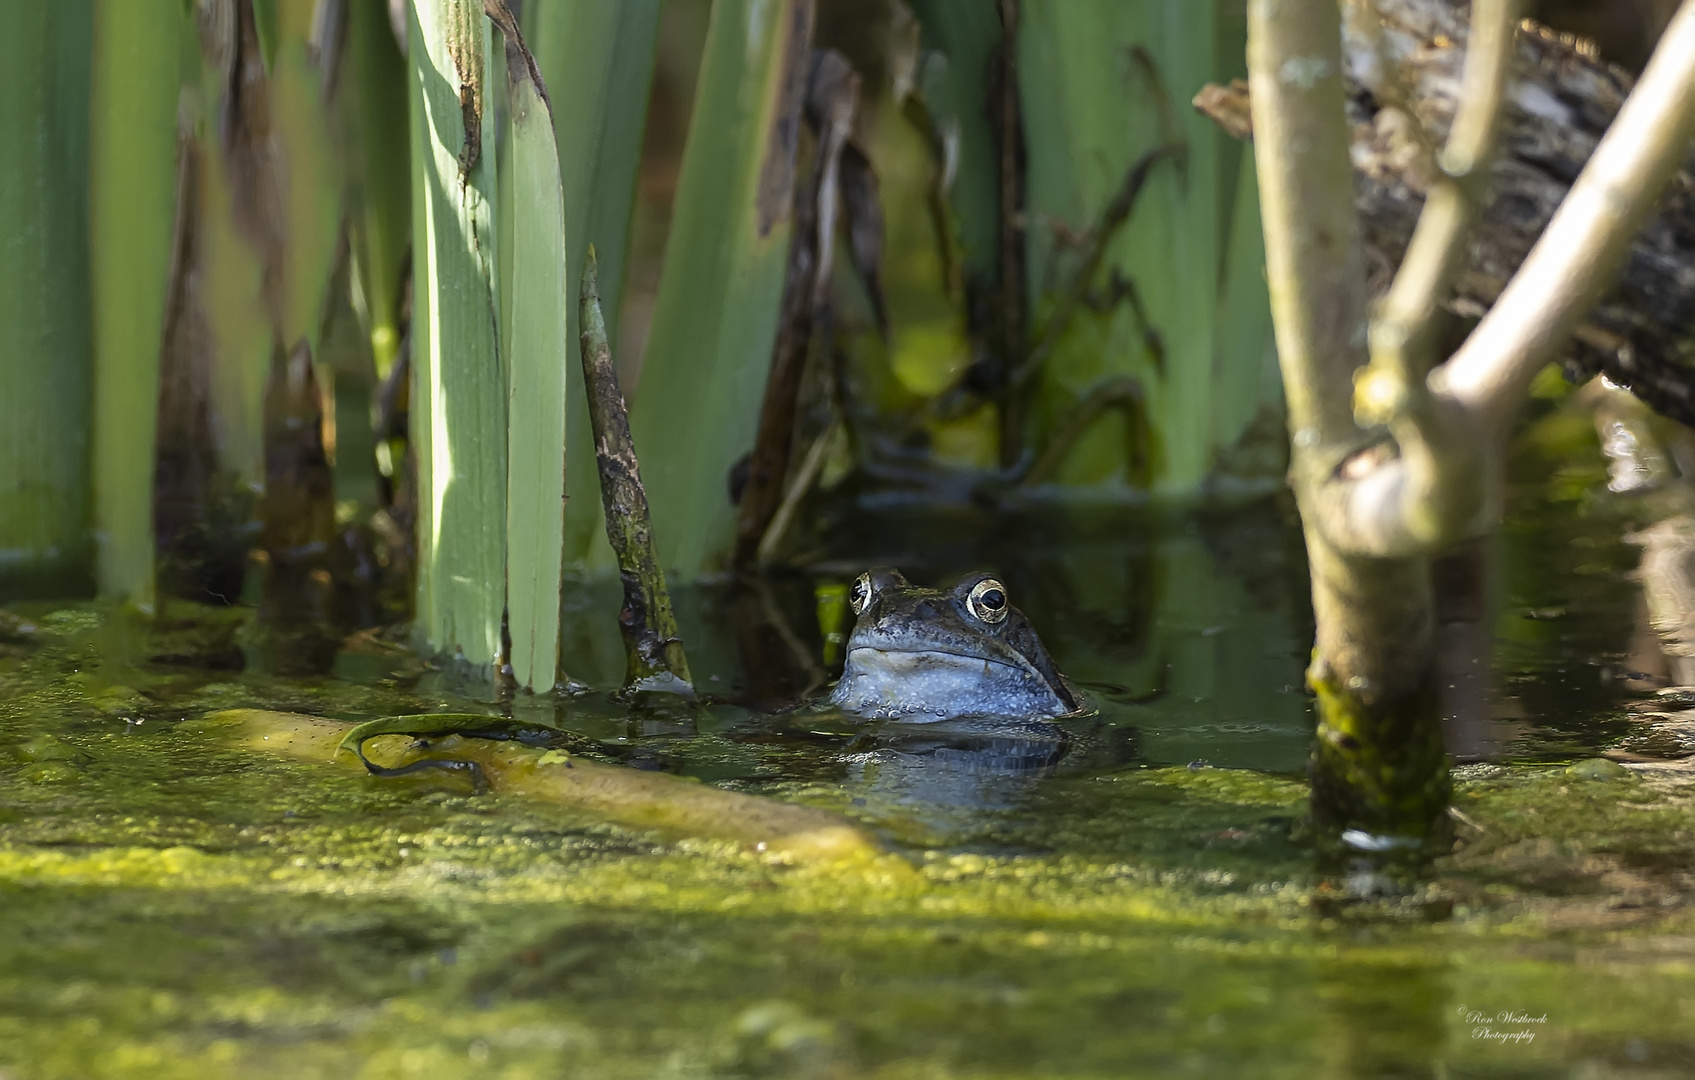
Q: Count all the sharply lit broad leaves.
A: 2